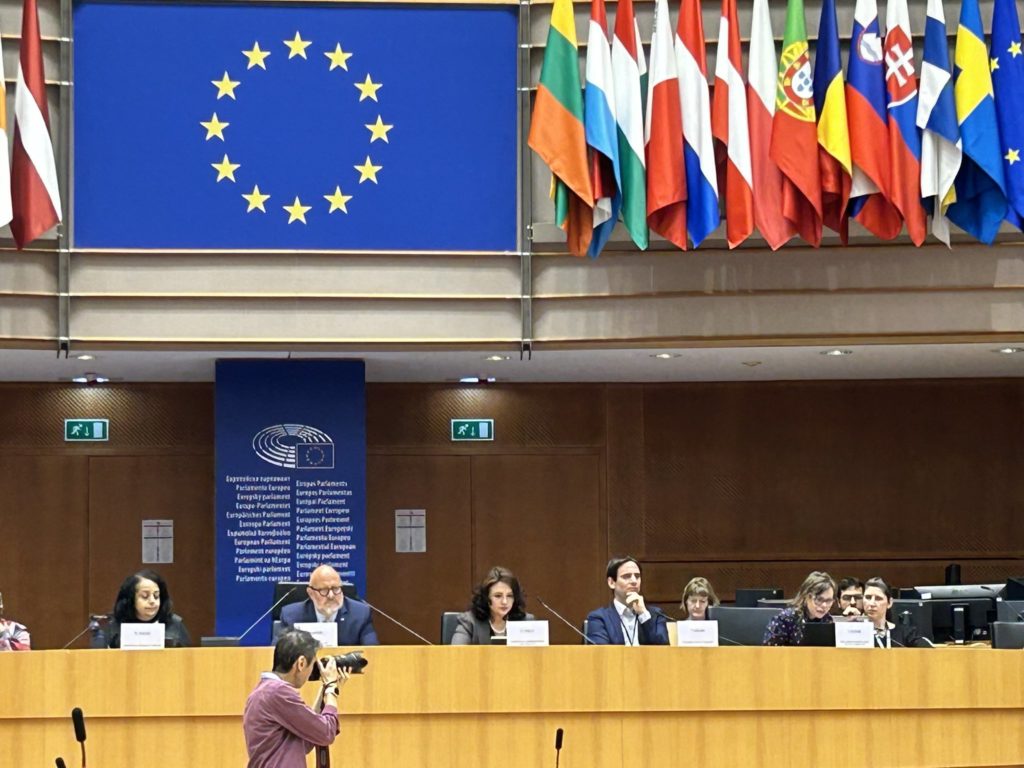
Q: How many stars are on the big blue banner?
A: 12